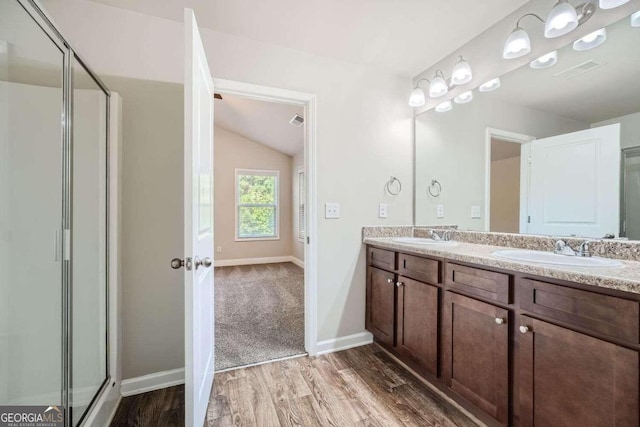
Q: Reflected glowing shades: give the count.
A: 6